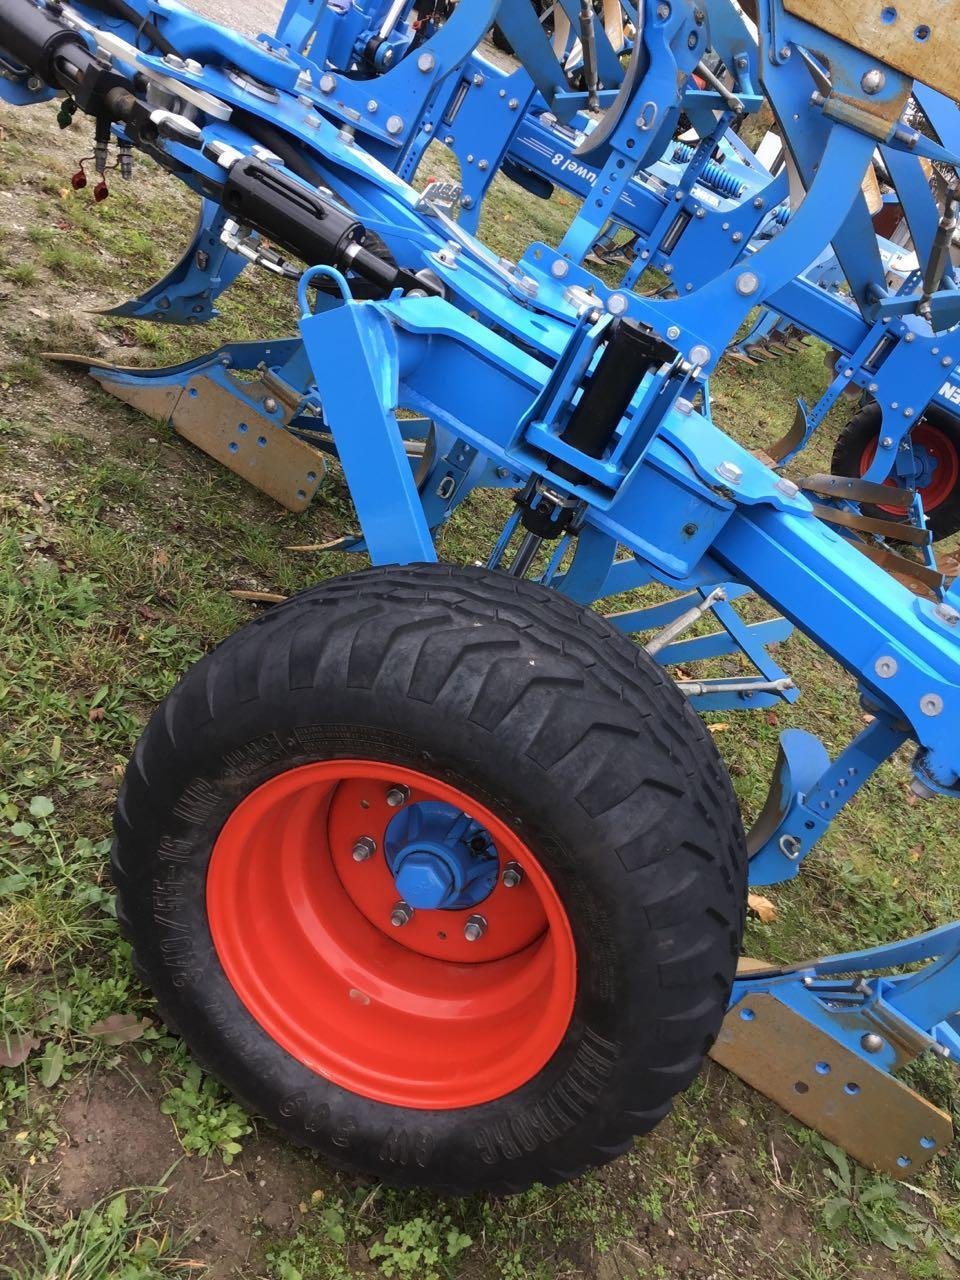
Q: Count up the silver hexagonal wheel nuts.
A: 5